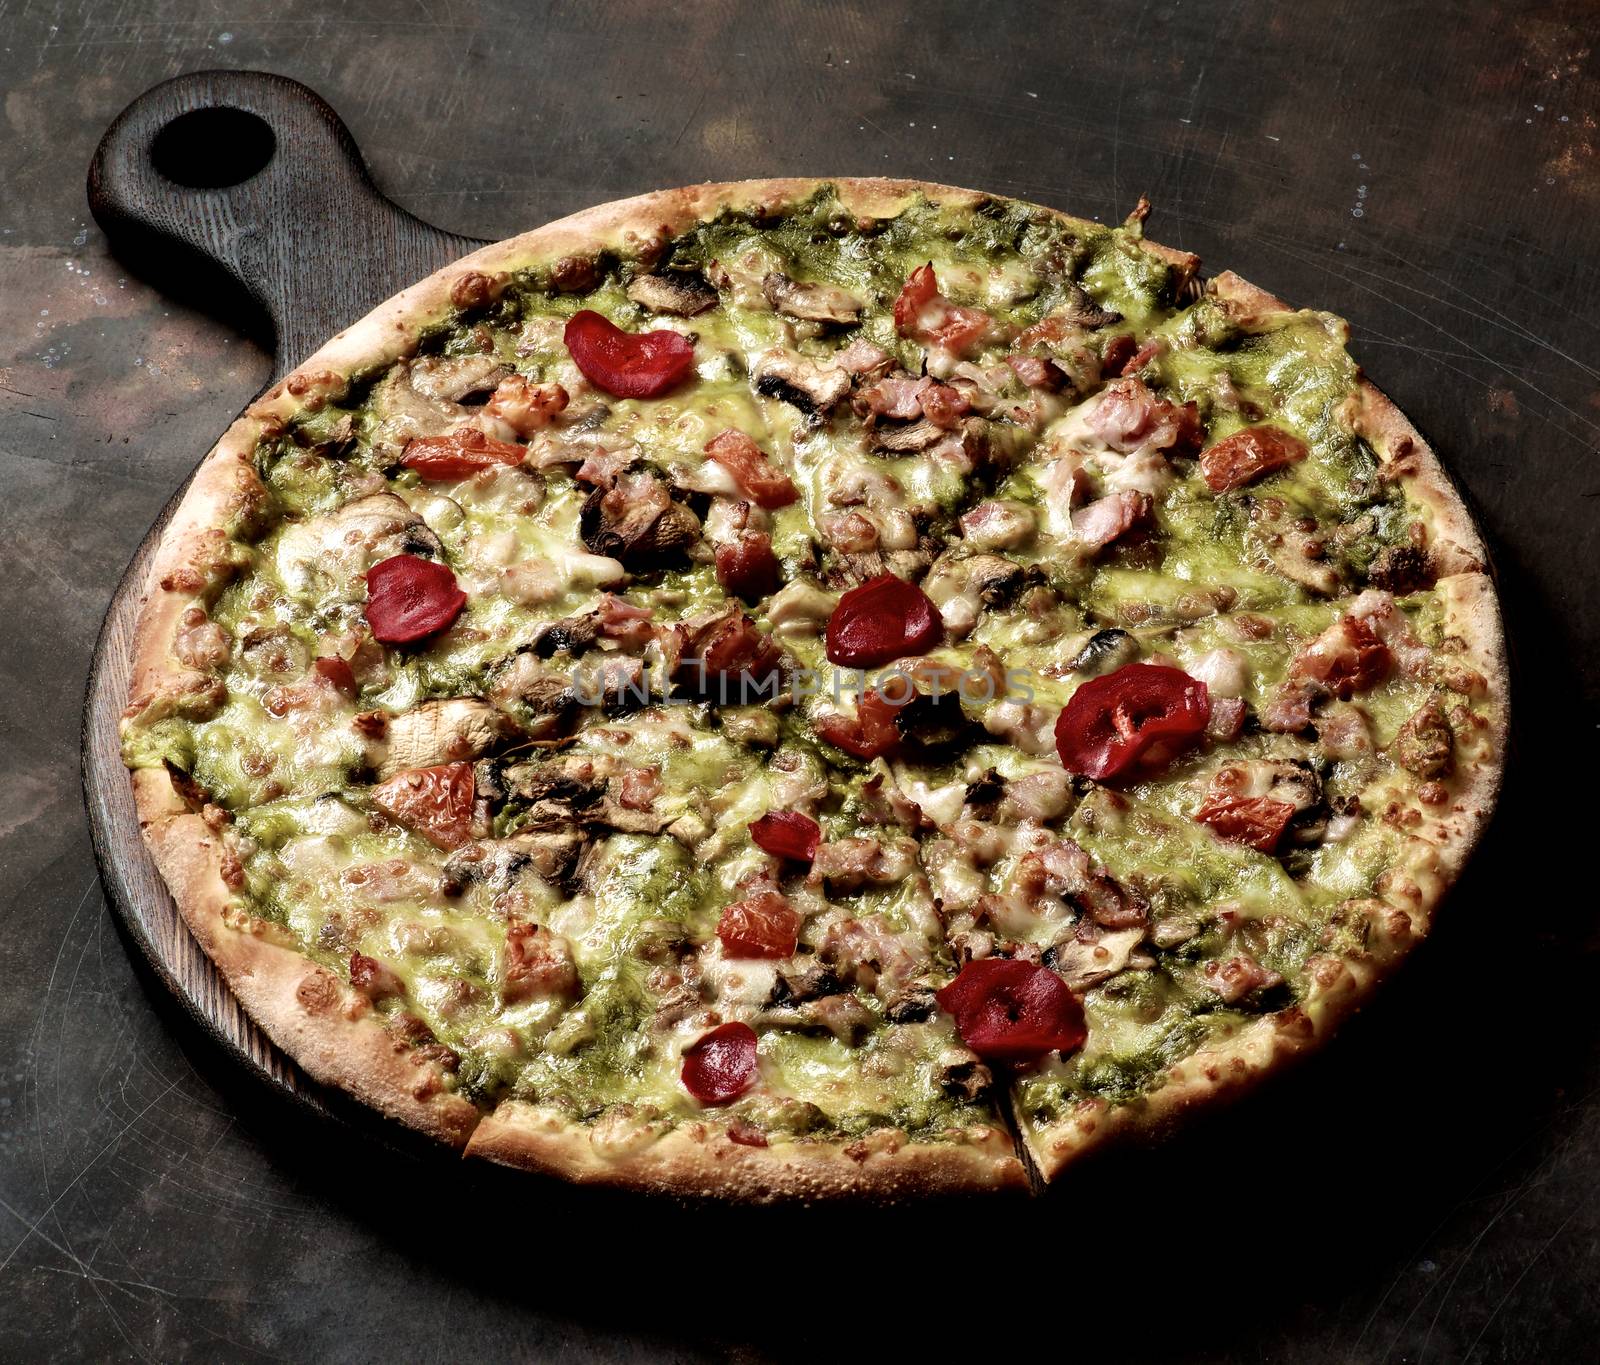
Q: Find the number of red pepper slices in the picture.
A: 7